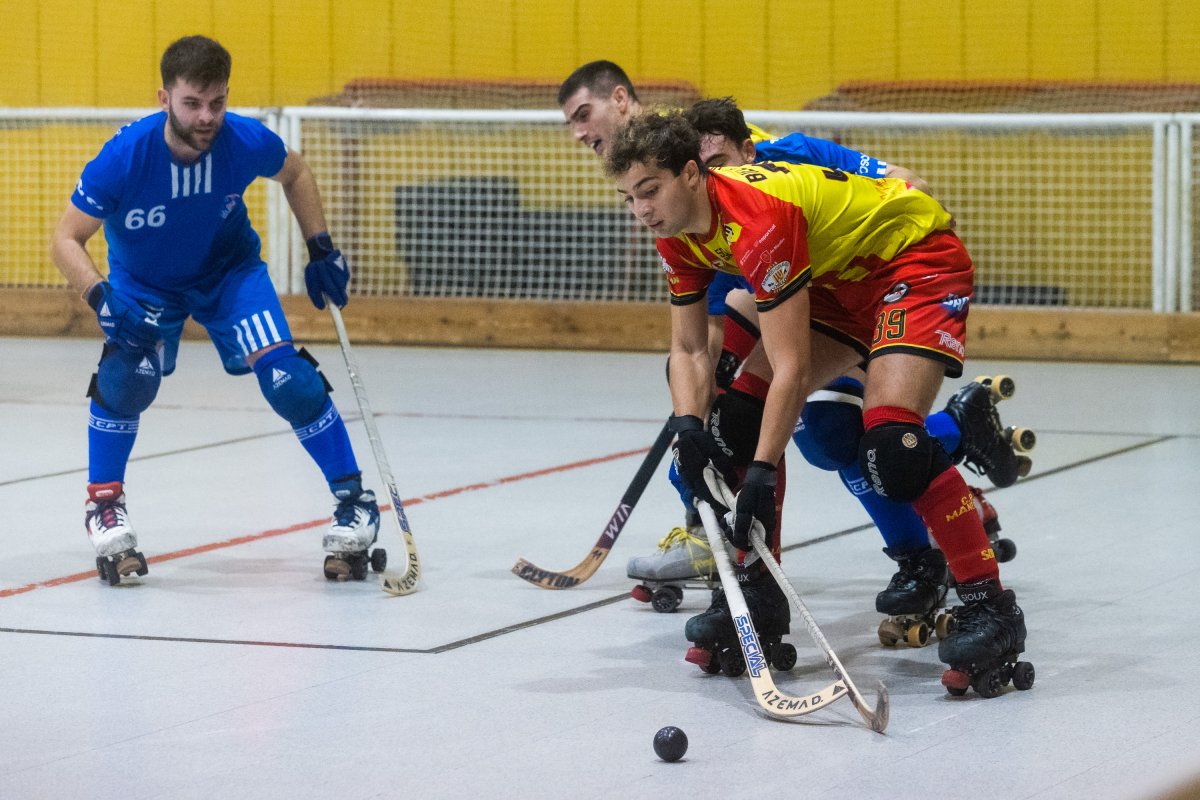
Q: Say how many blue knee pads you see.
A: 3